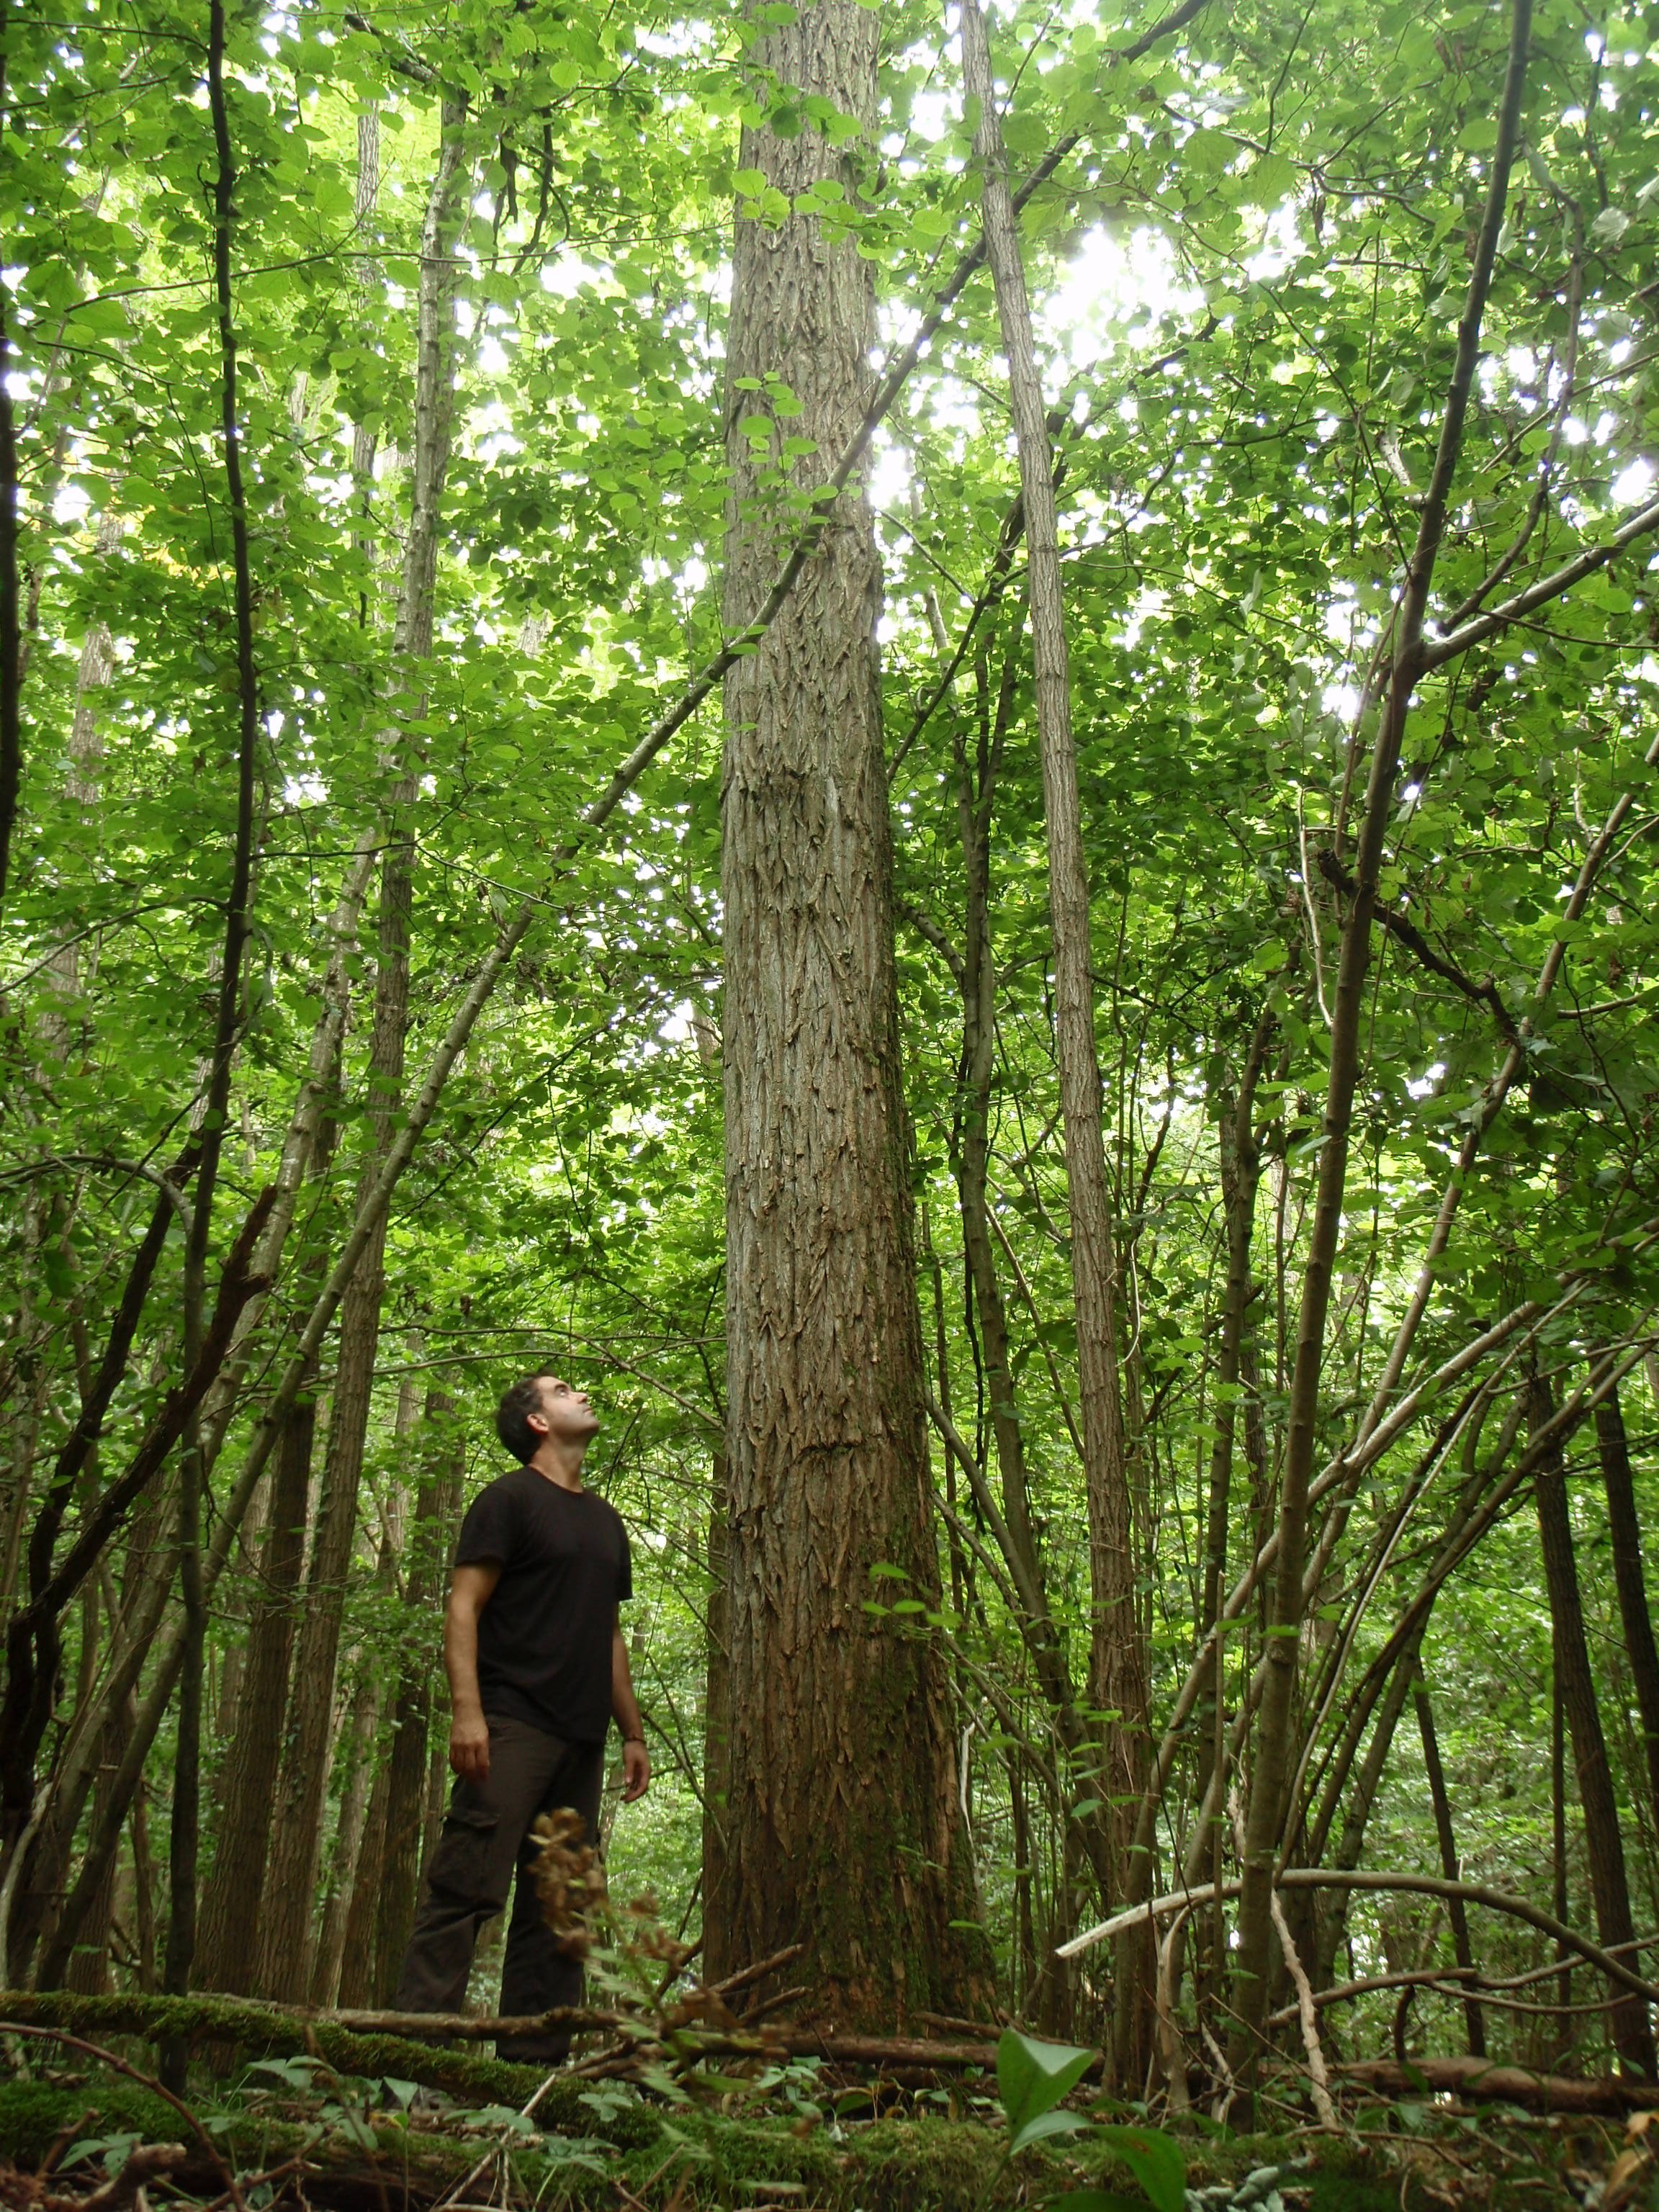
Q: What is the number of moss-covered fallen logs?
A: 2